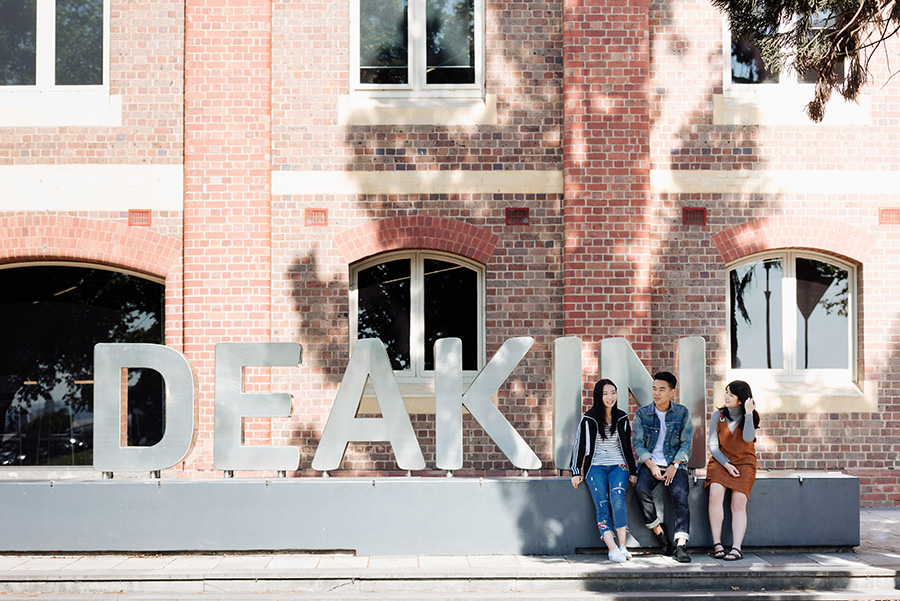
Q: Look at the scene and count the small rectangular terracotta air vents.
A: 5